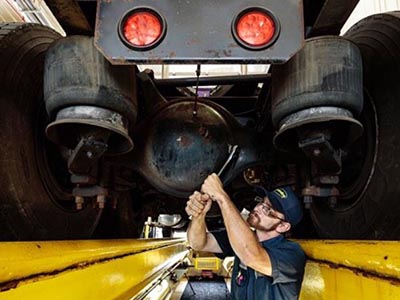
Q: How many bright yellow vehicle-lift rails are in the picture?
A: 2